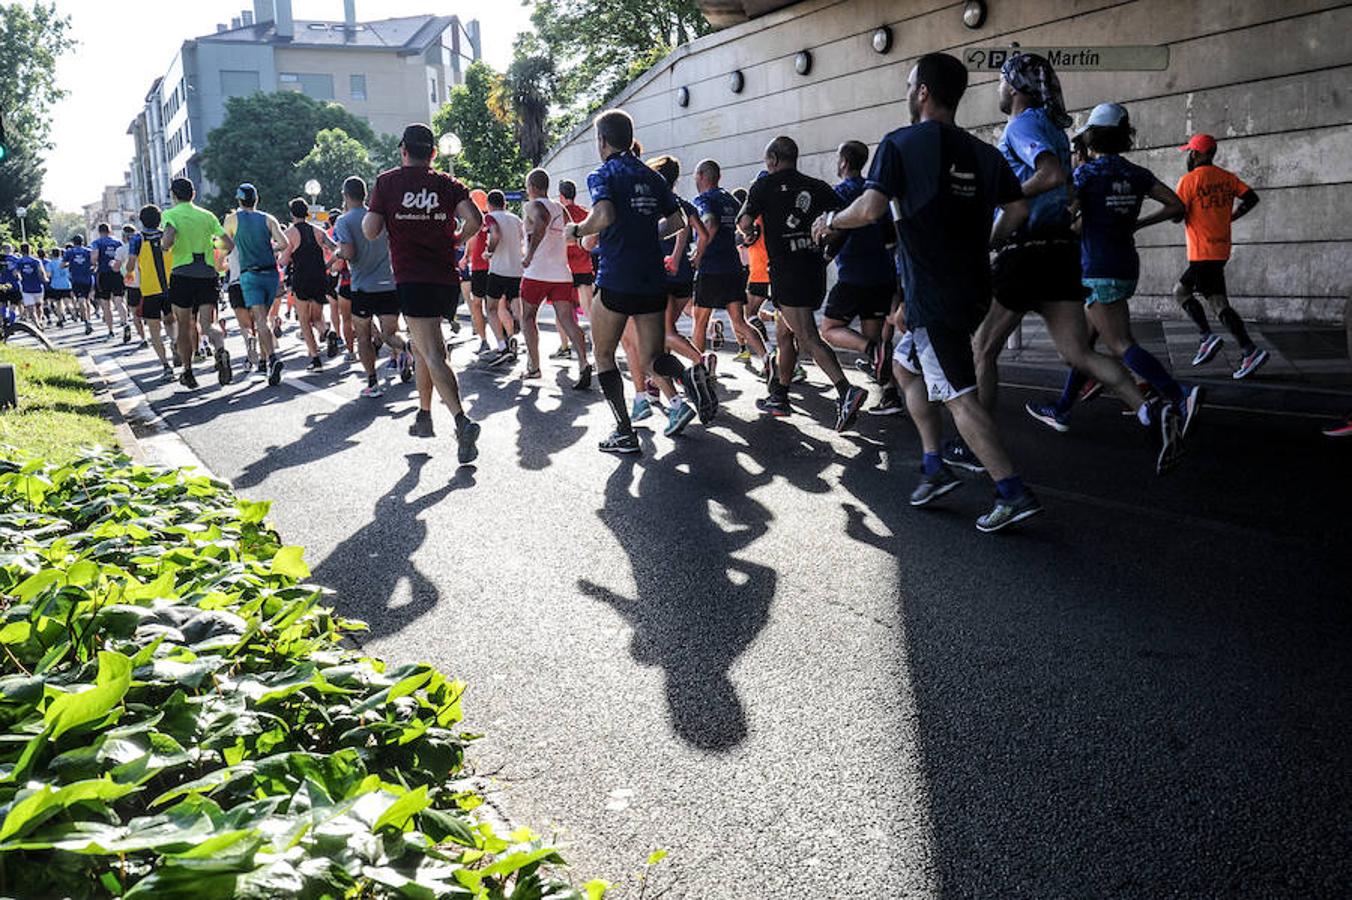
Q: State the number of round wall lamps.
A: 5